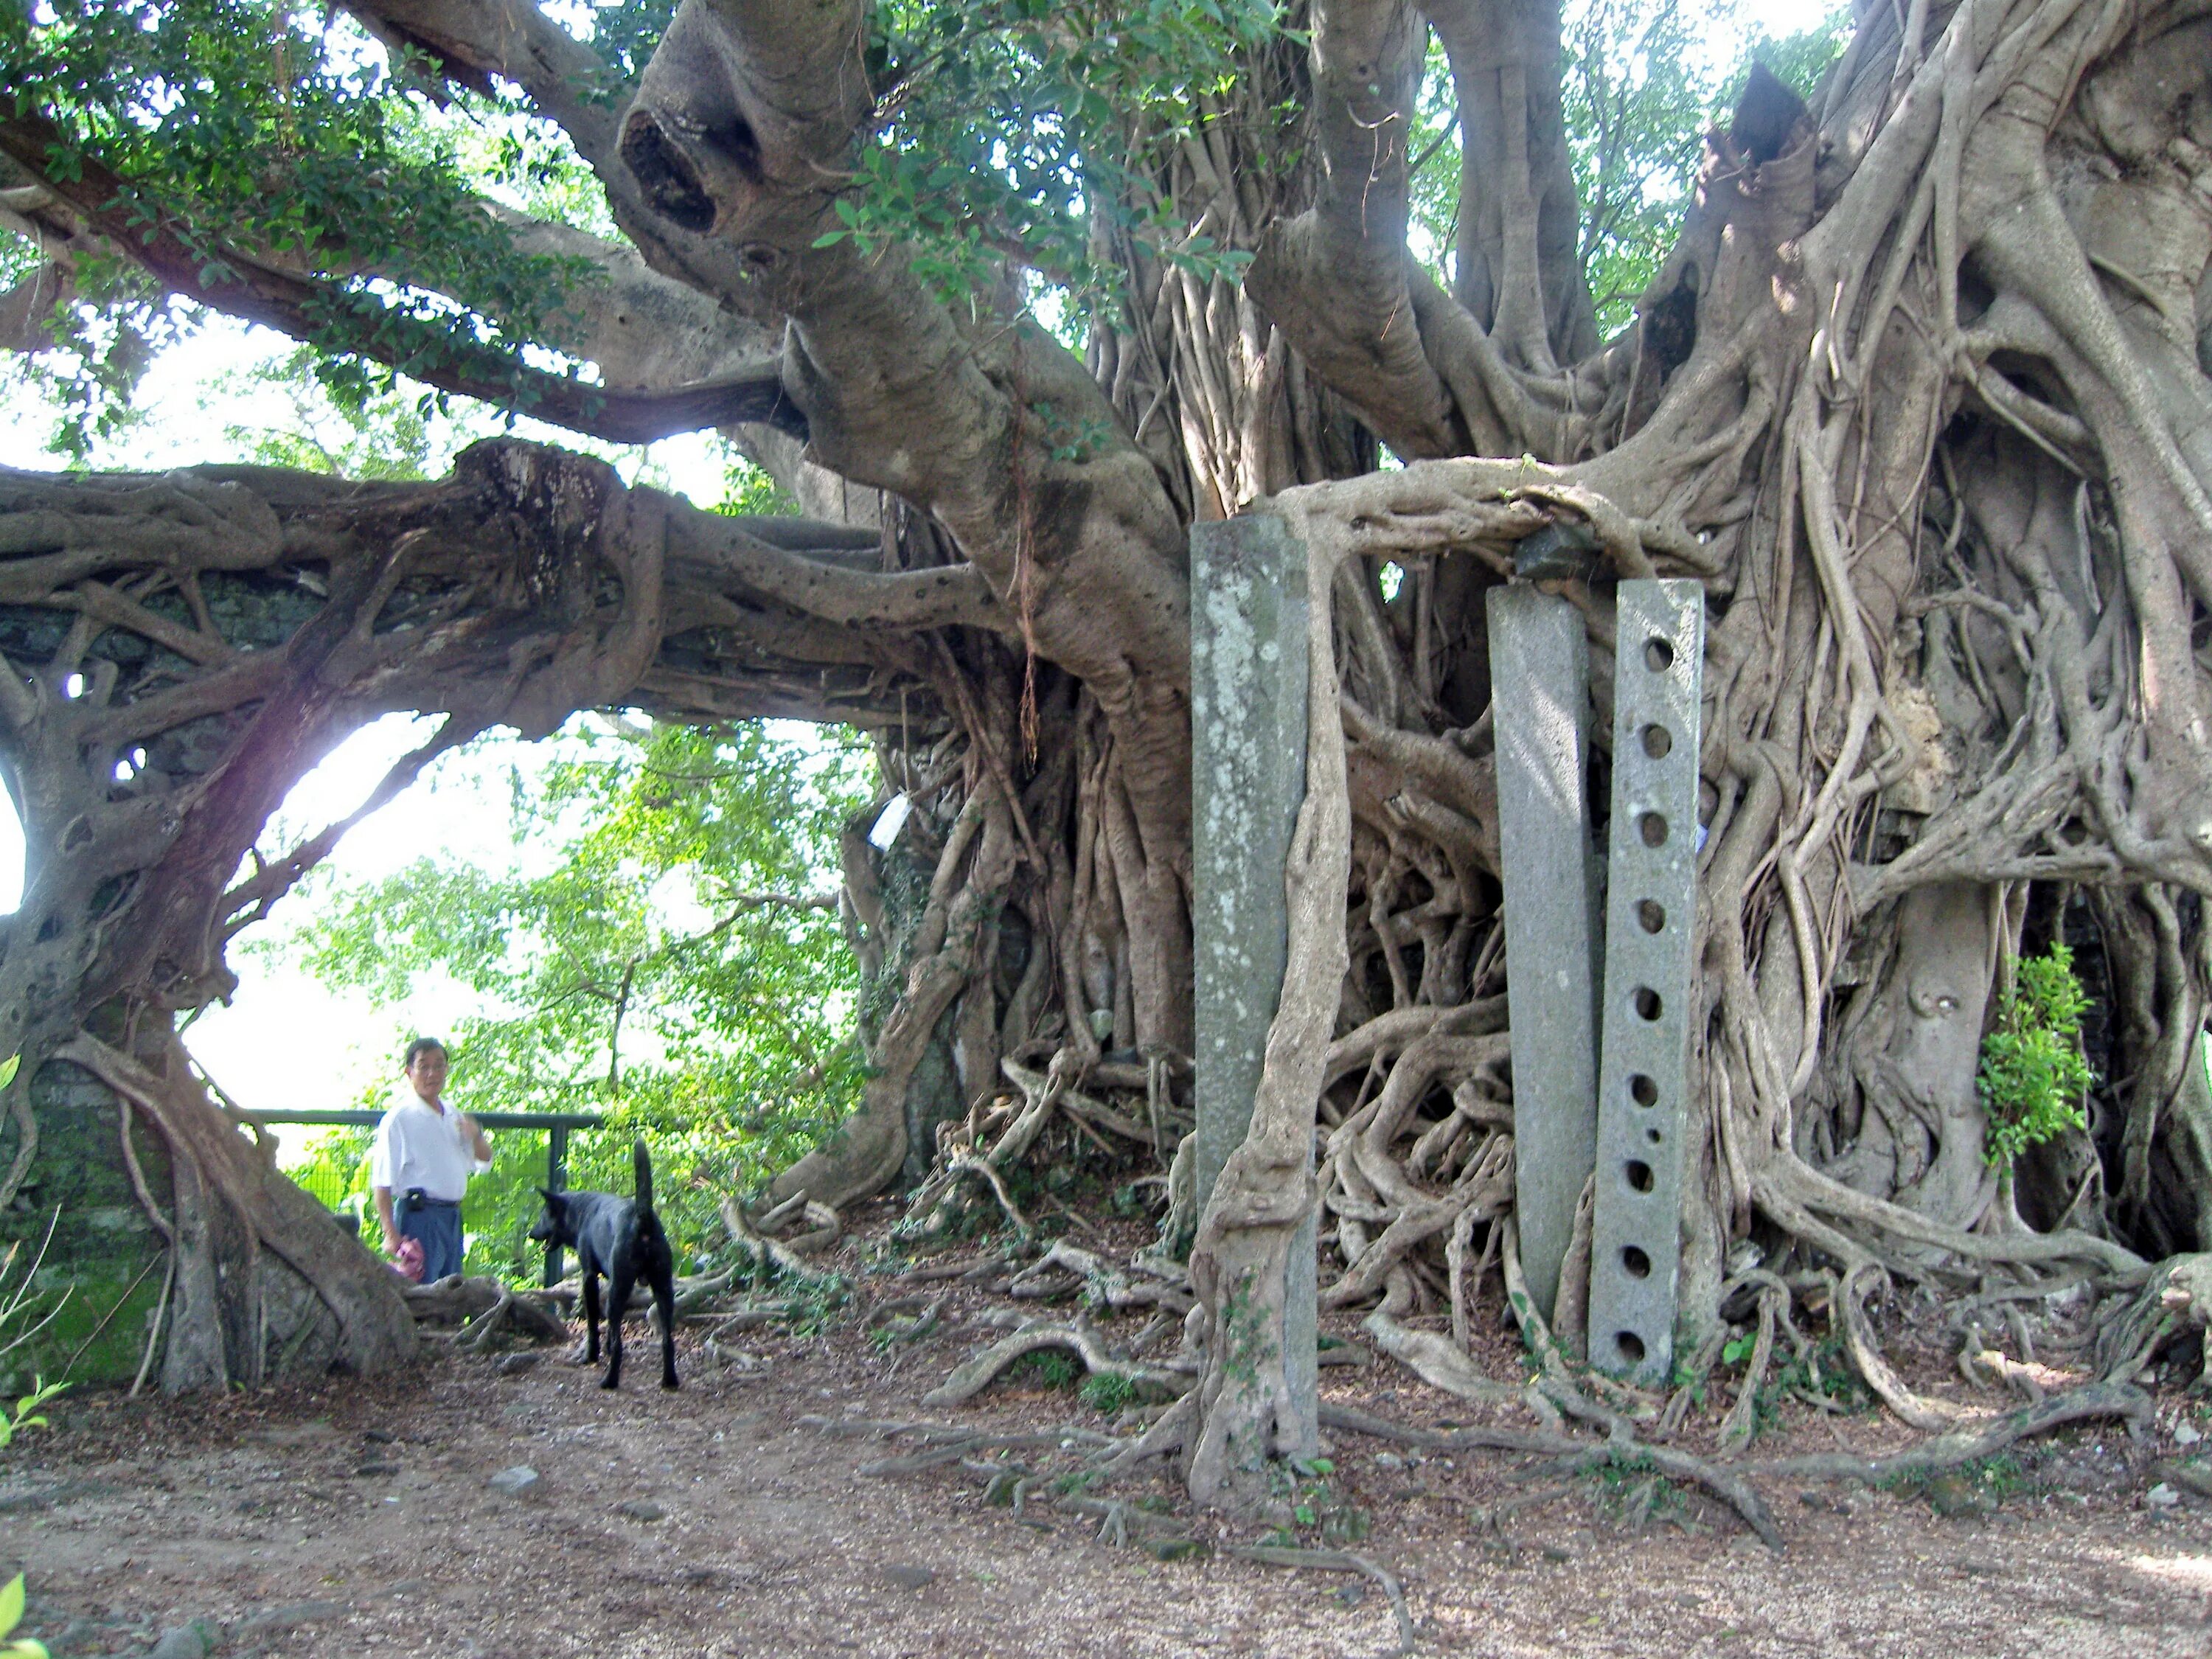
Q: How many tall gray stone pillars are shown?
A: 3